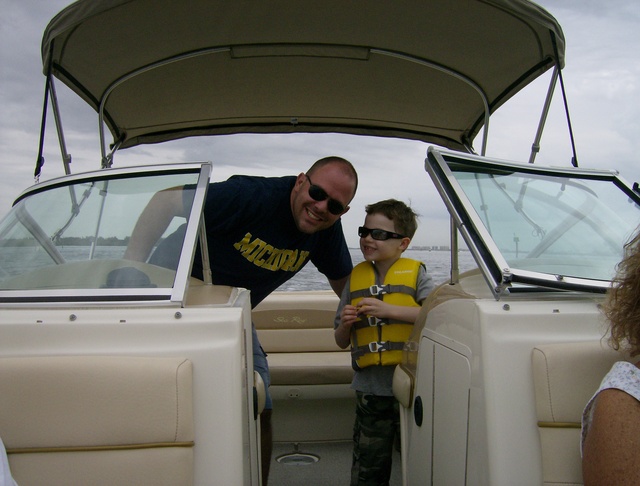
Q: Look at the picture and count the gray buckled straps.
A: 3